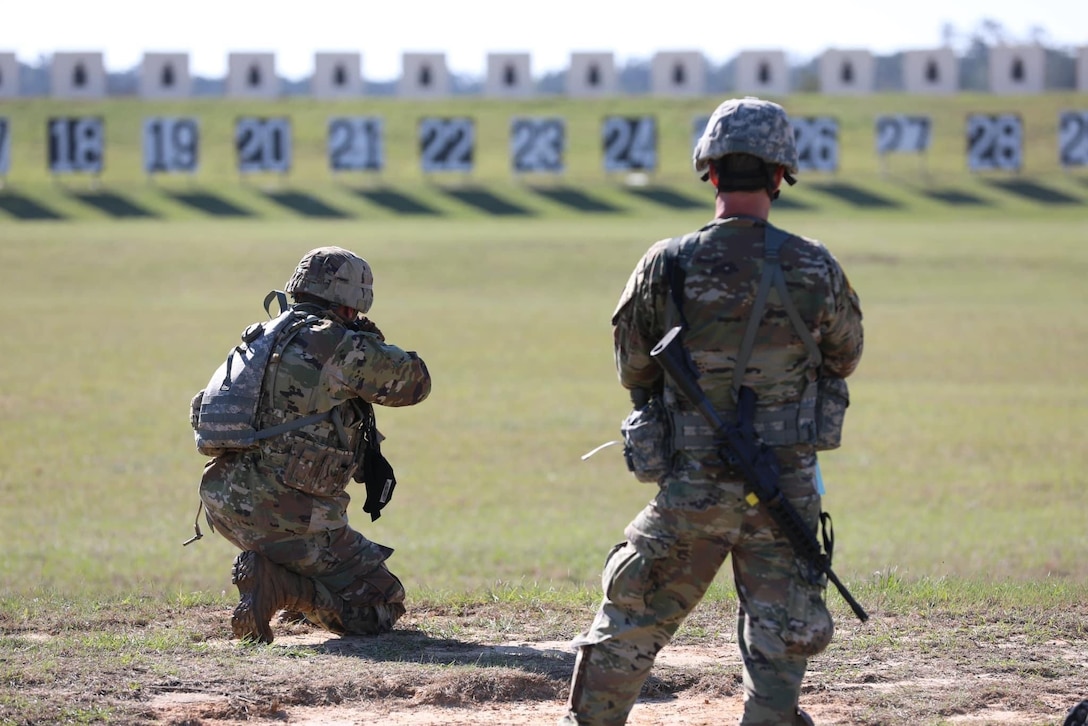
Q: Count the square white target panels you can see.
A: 14